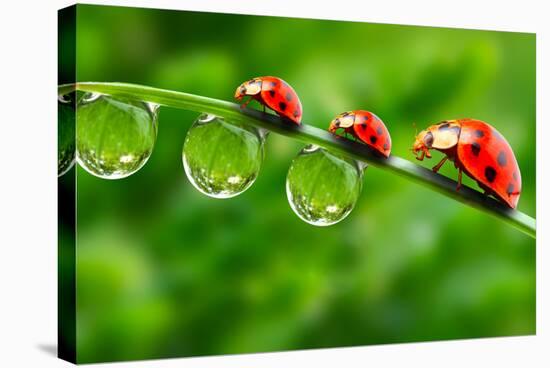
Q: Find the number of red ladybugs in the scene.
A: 3